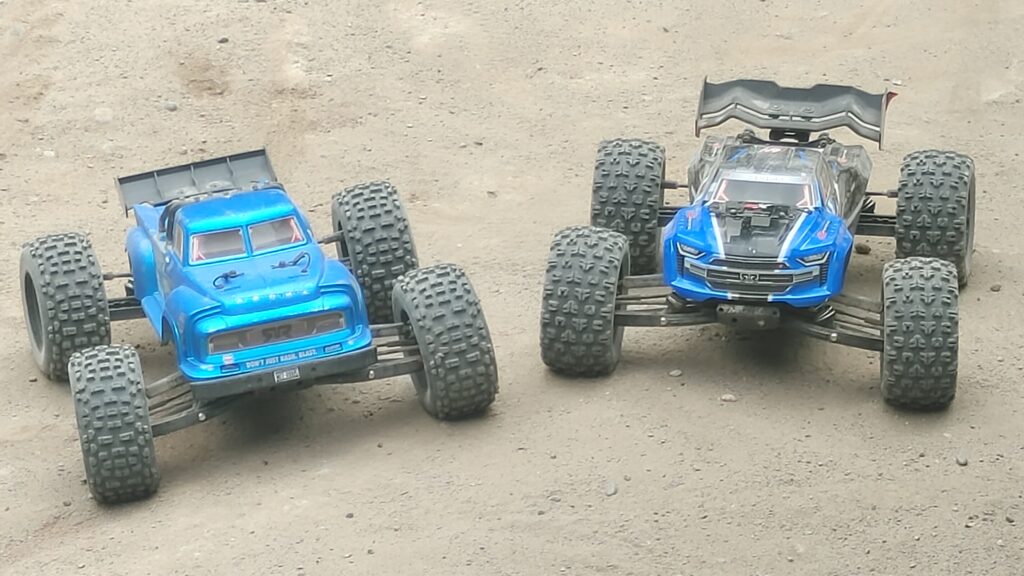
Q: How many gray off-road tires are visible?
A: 8